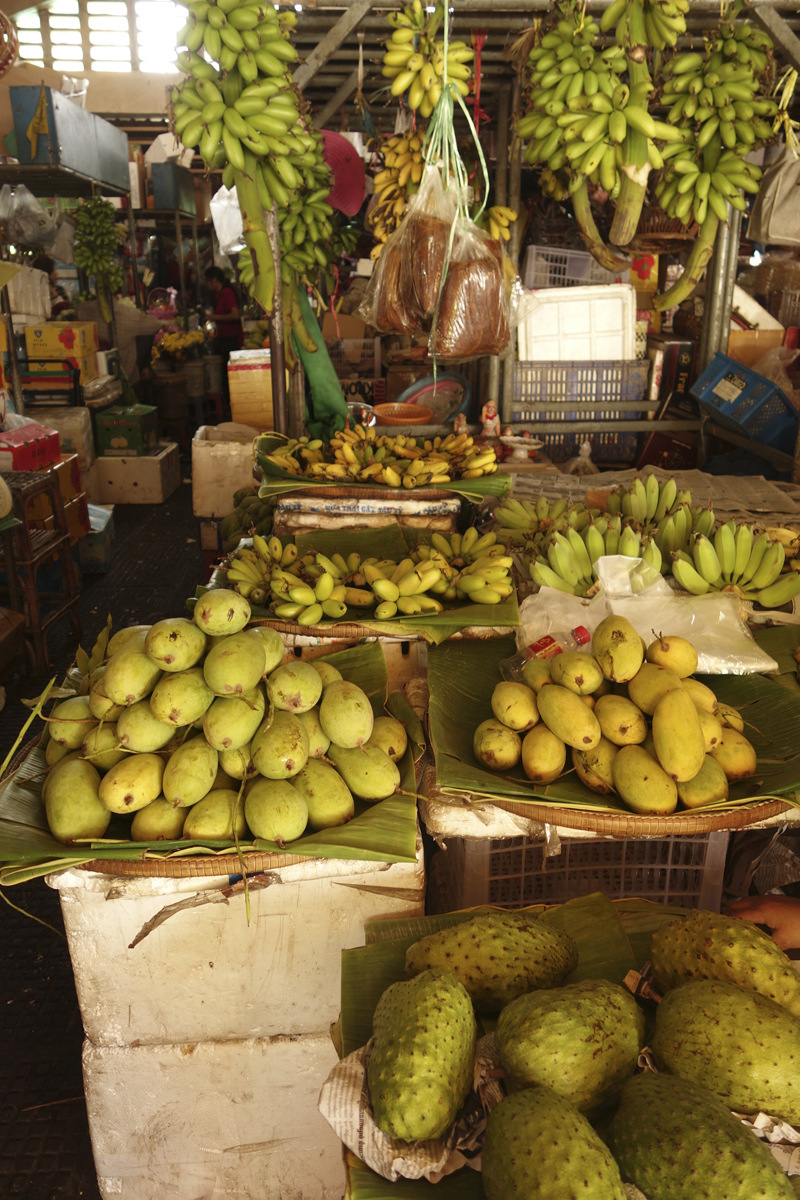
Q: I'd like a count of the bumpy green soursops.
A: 7